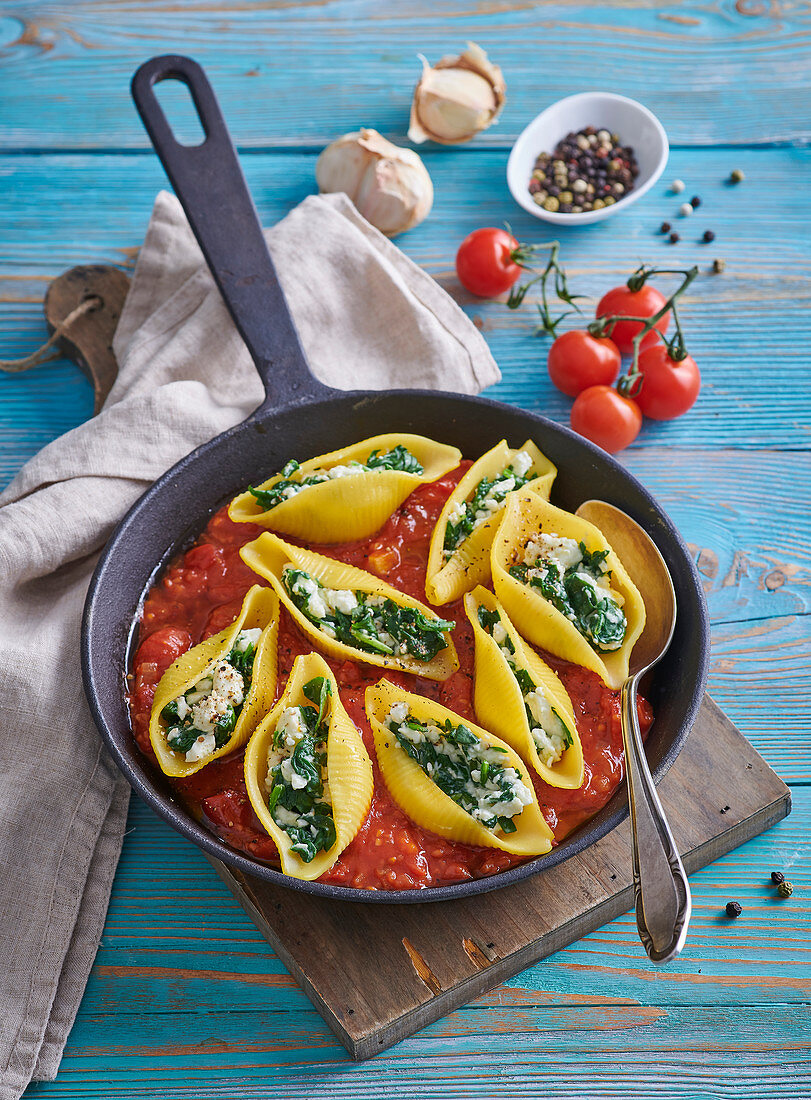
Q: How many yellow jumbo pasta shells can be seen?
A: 8